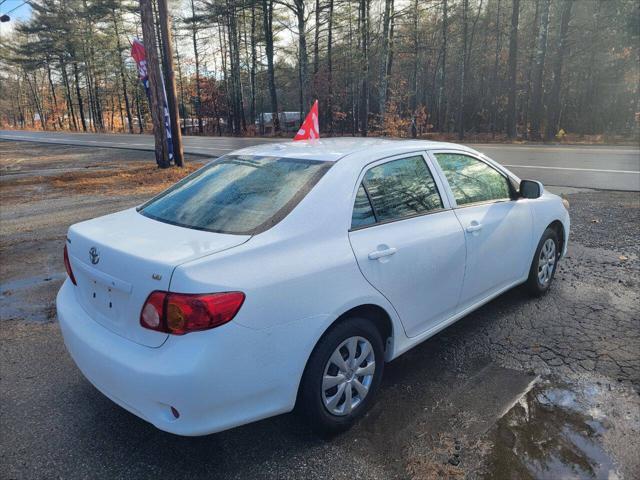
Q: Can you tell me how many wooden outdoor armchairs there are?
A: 0